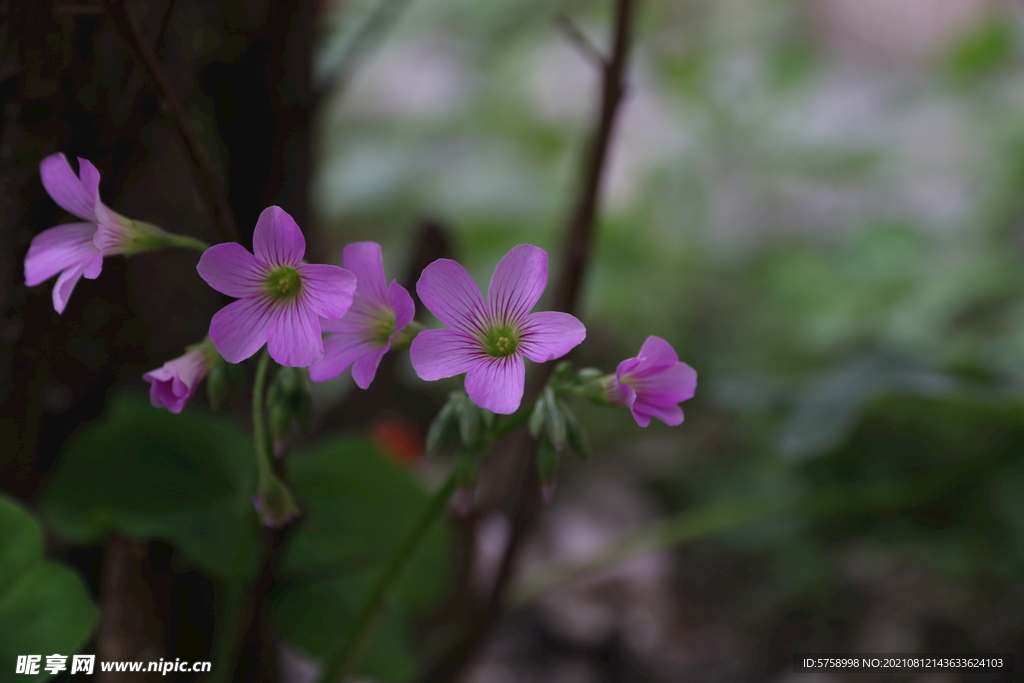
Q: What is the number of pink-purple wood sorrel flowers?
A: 6